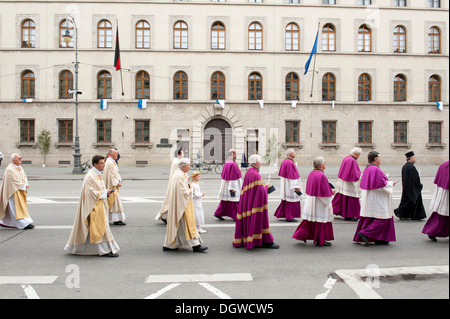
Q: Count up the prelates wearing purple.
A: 7